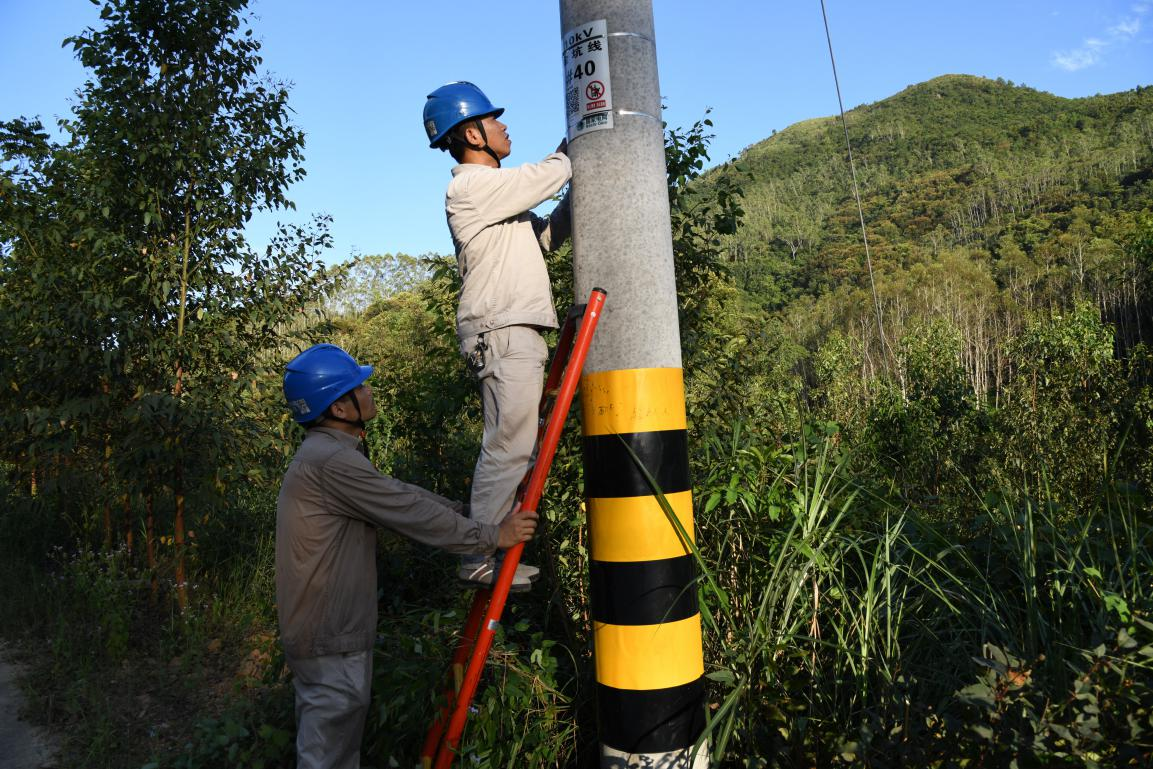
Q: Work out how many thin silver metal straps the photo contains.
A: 2